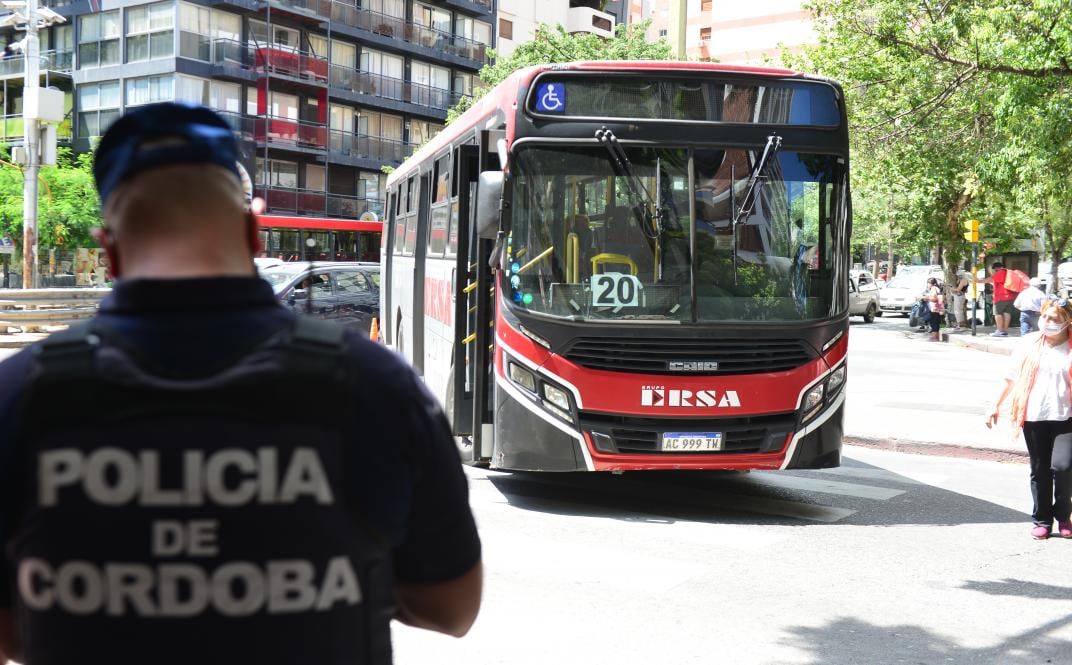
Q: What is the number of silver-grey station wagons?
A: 1